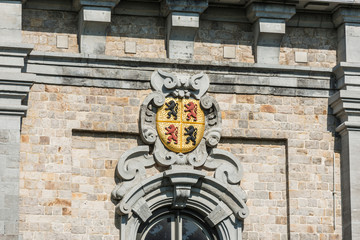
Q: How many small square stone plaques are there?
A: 4